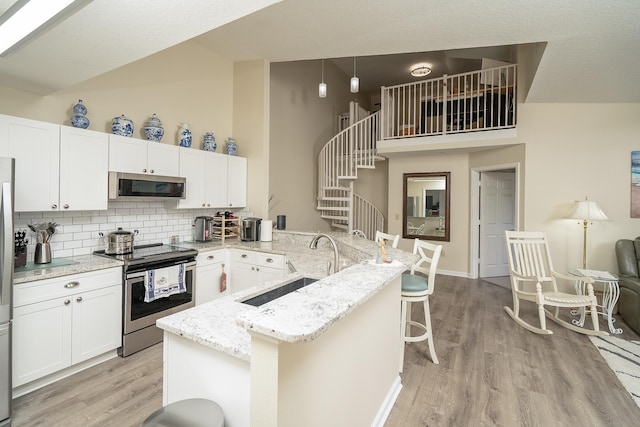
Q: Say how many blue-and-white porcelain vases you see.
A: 6